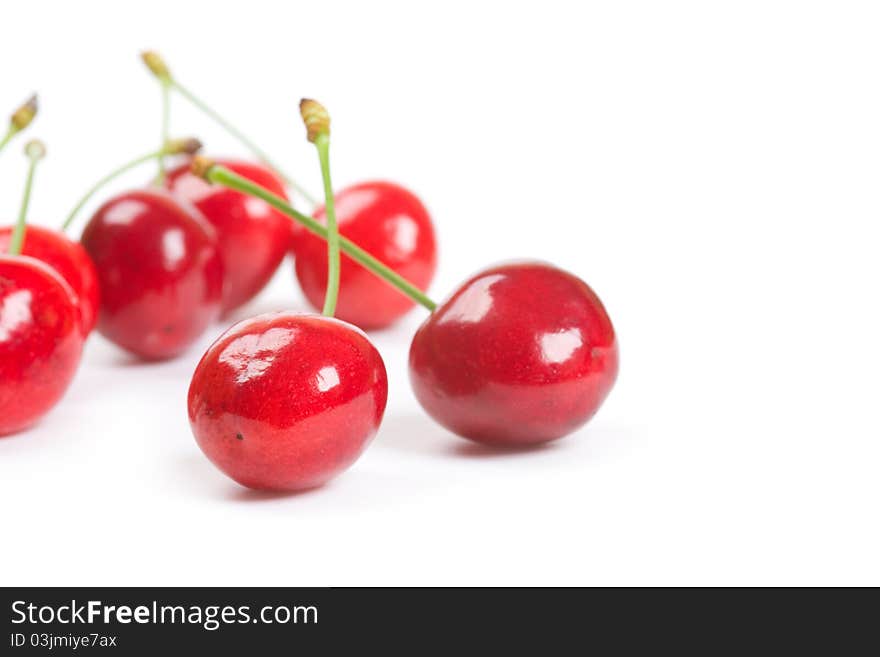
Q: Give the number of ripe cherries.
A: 7